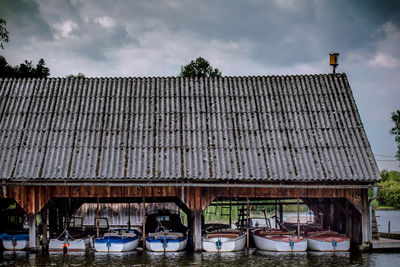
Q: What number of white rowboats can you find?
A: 7